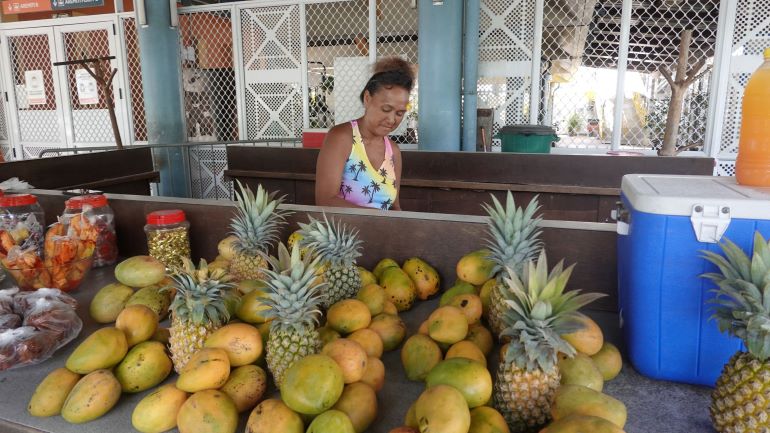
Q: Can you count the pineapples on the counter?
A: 7